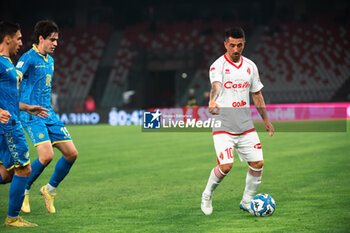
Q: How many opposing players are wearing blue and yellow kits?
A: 2